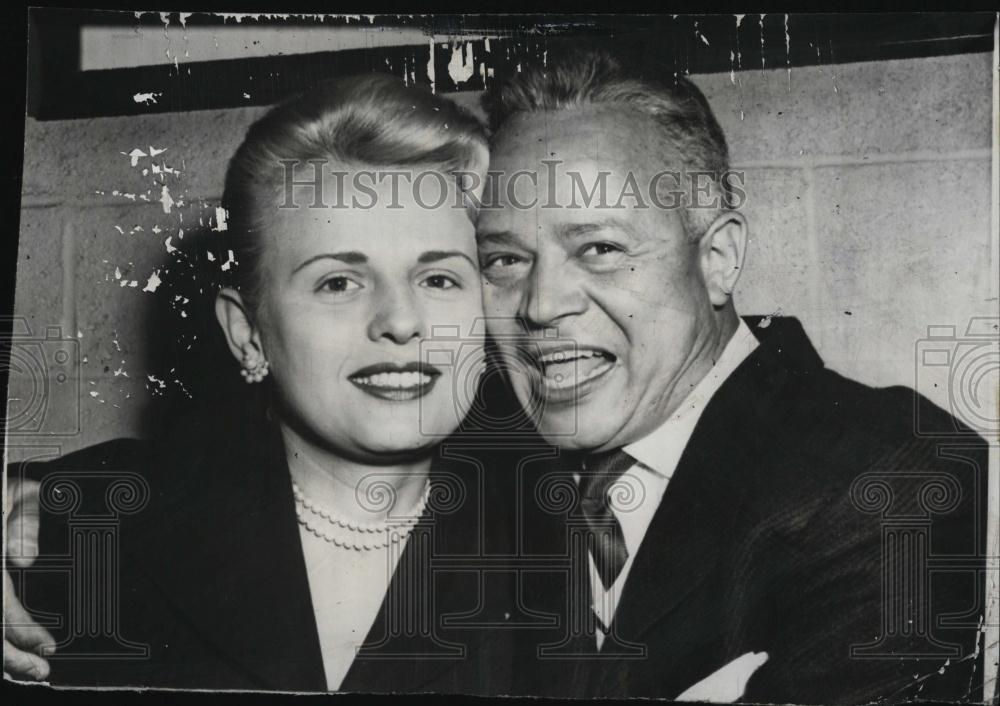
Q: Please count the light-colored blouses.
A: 1